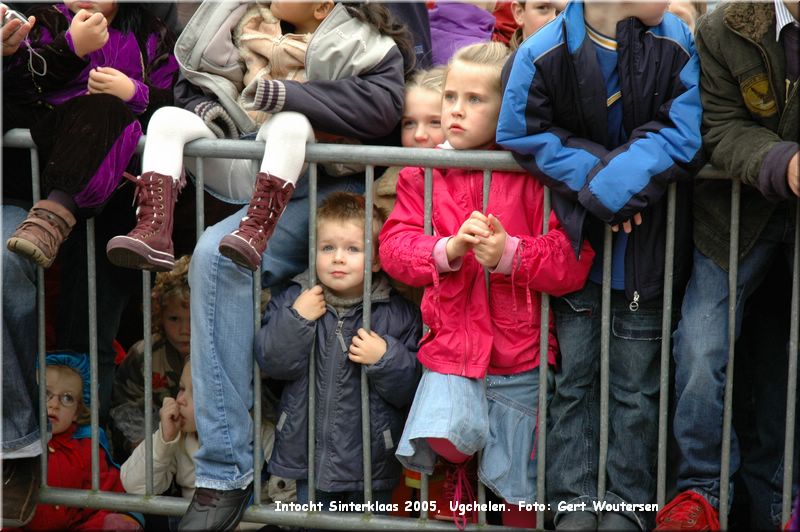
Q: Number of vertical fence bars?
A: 14